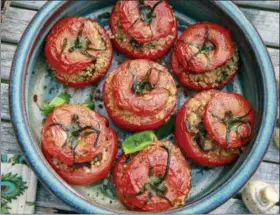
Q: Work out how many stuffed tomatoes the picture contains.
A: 7